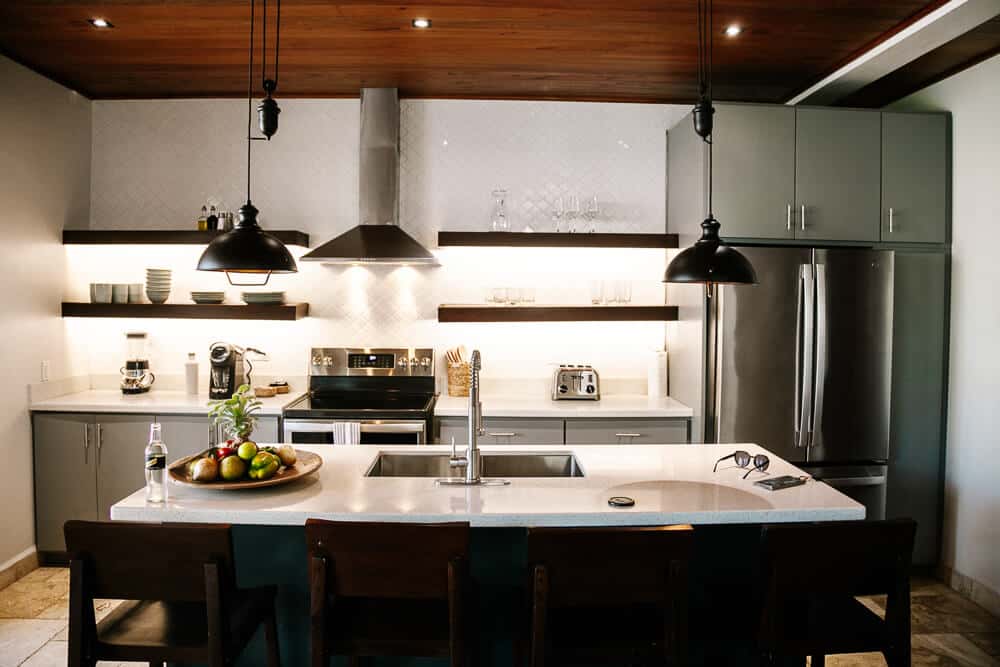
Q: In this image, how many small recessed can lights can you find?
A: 3